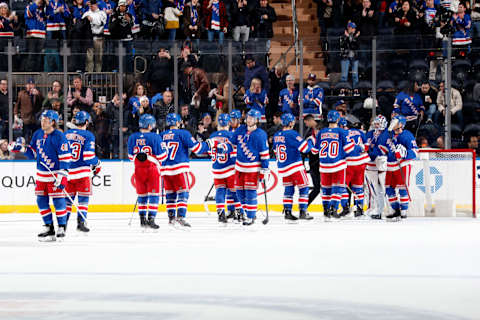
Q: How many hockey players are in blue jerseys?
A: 12